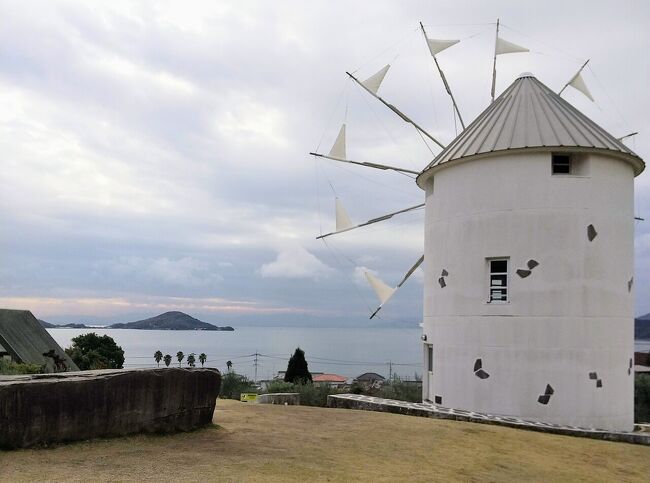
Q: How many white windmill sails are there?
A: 7